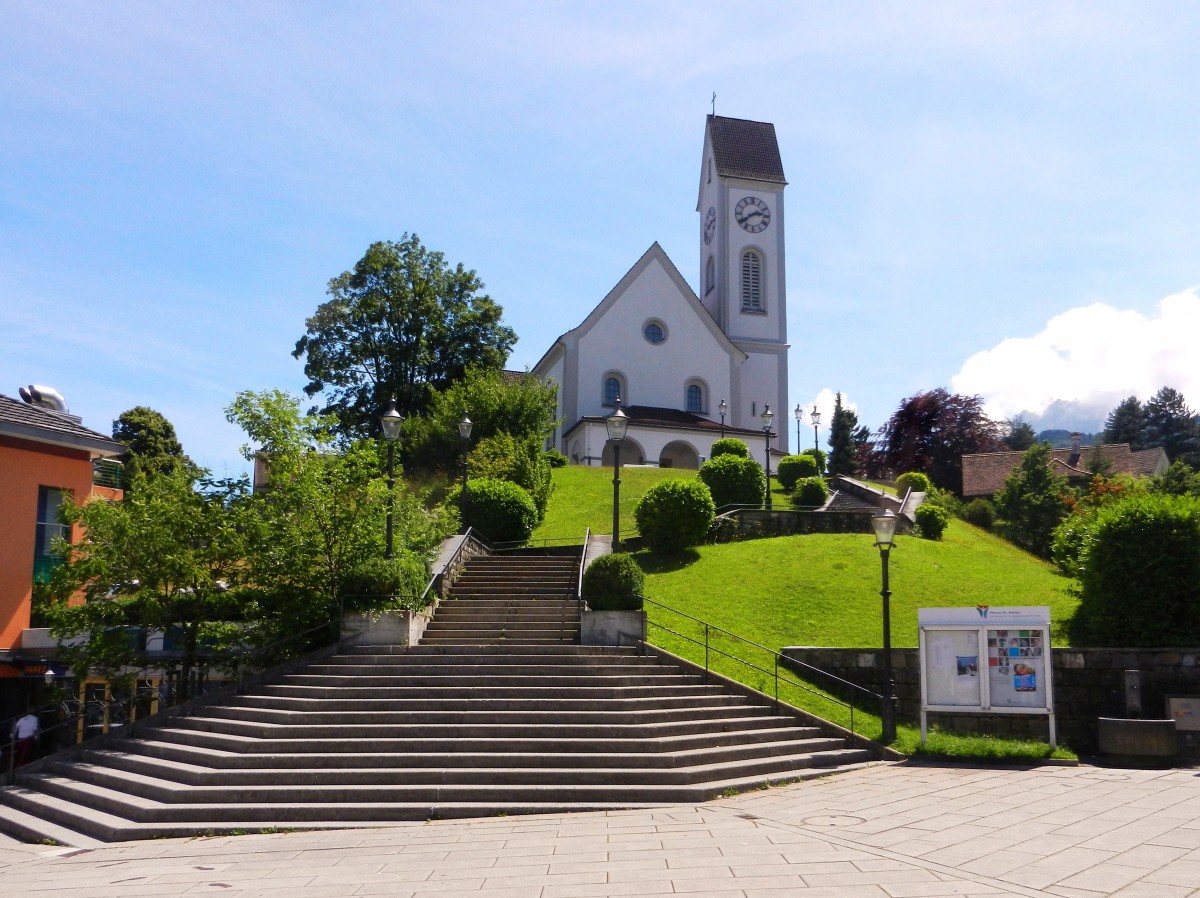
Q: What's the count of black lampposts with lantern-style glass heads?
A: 8